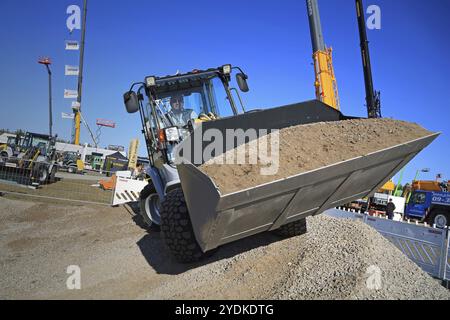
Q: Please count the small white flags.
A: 4